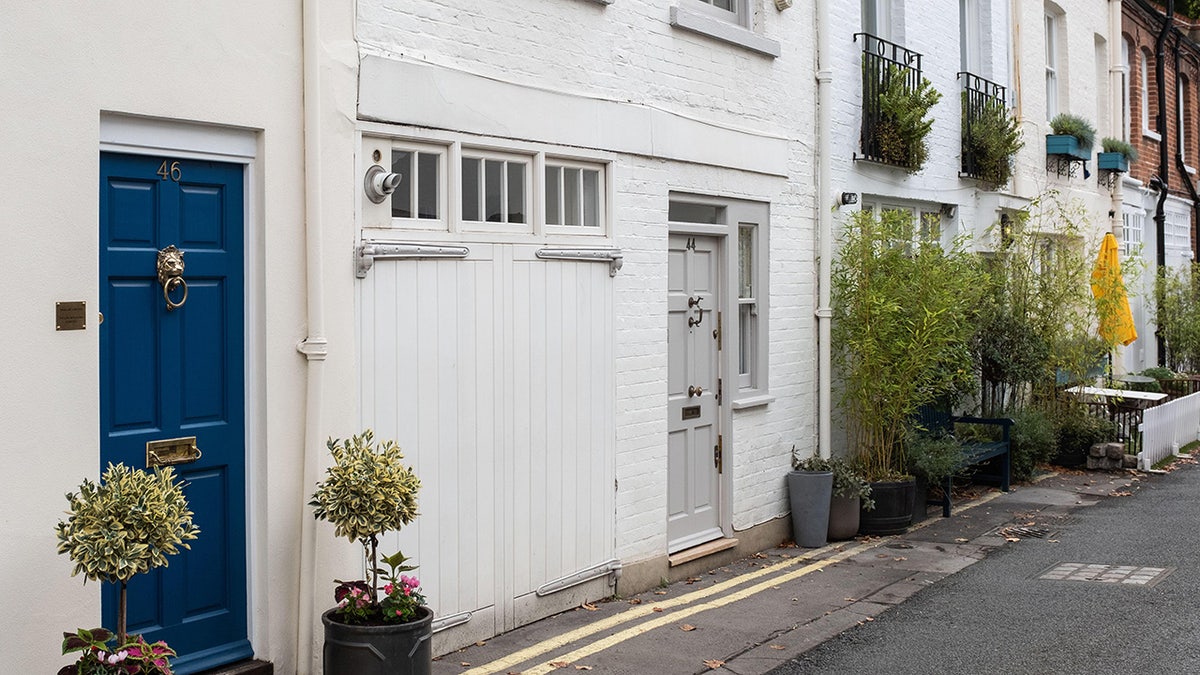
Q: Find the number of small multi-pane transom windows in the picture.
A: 3